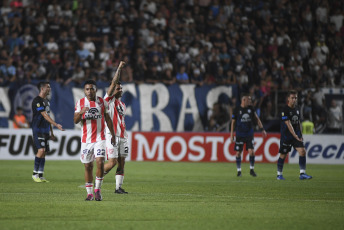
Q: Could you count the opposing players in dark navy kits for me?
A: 3